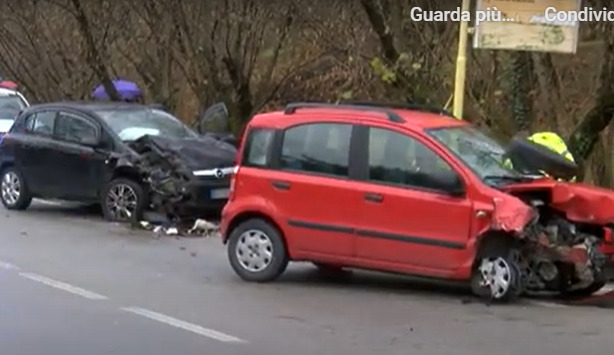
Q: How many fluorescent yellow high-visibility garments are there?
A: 1